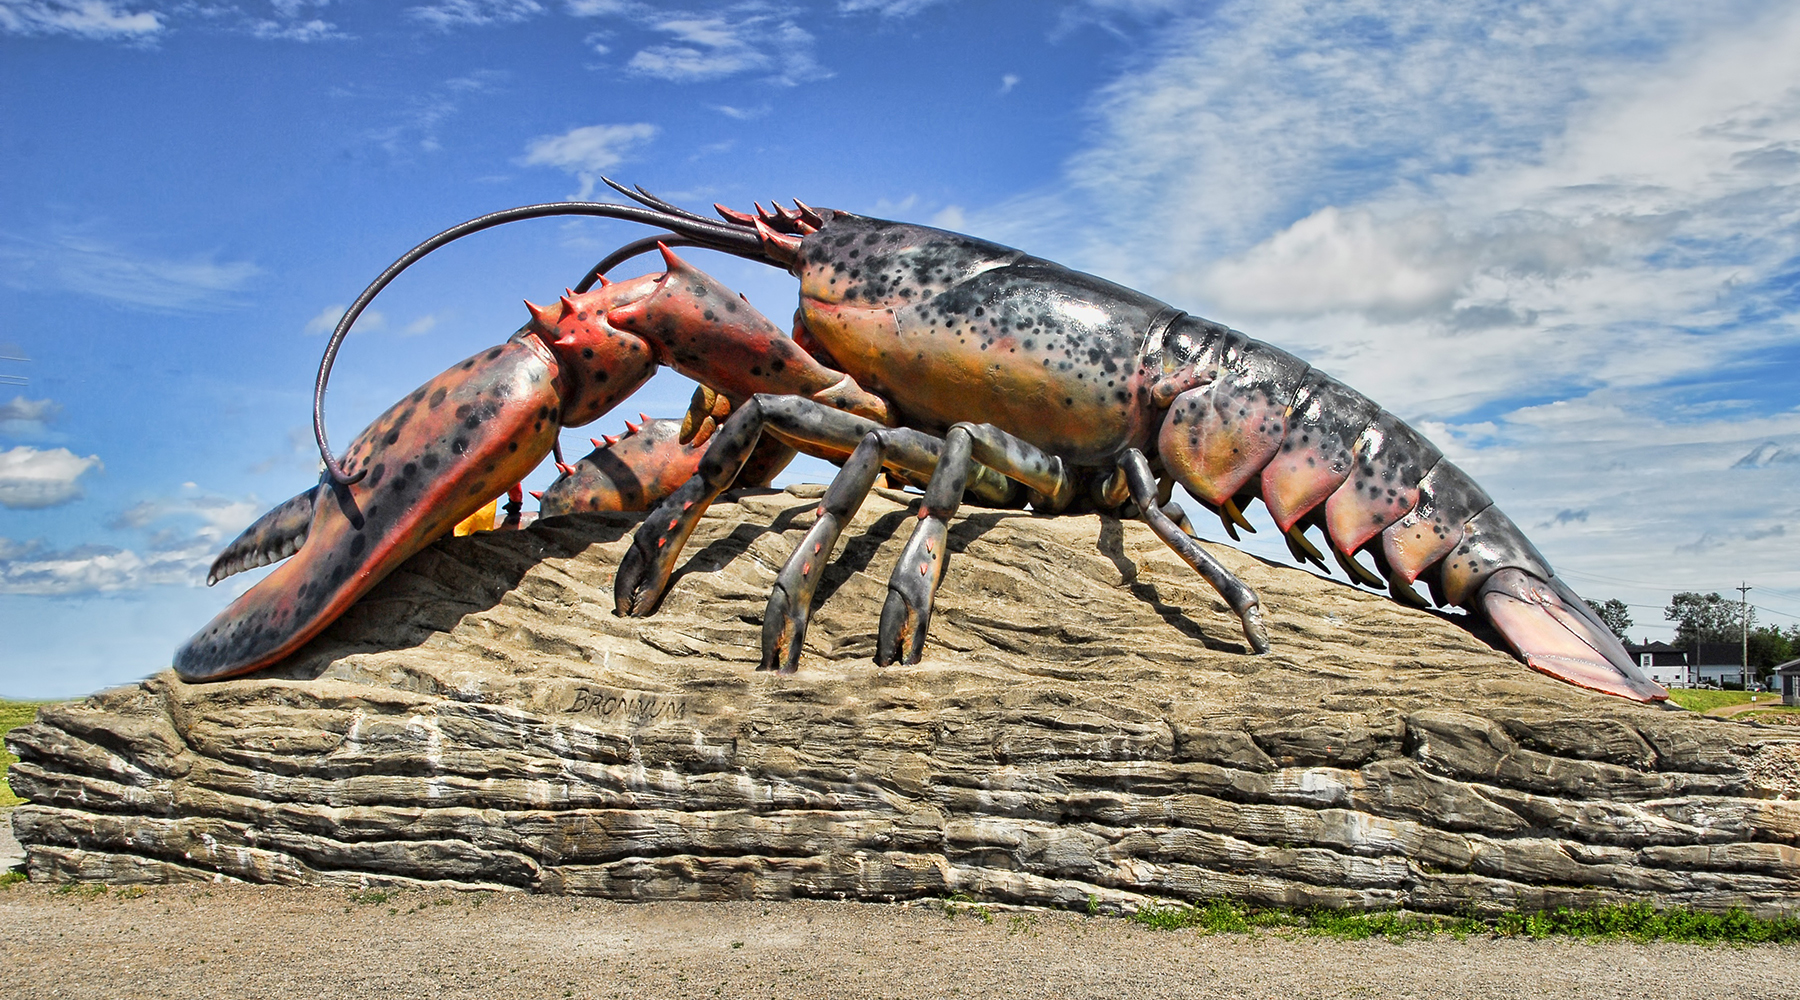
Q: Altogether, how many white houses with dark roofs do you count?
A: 2